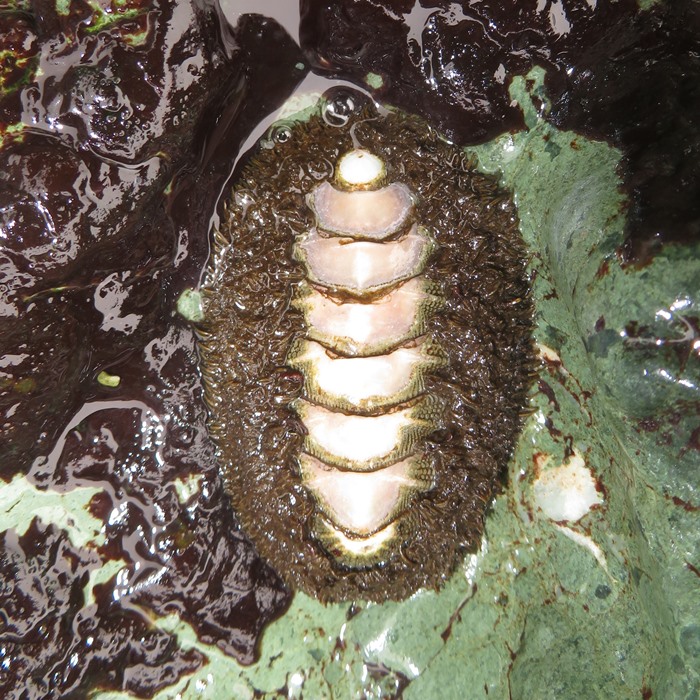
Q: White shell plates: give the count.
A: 8